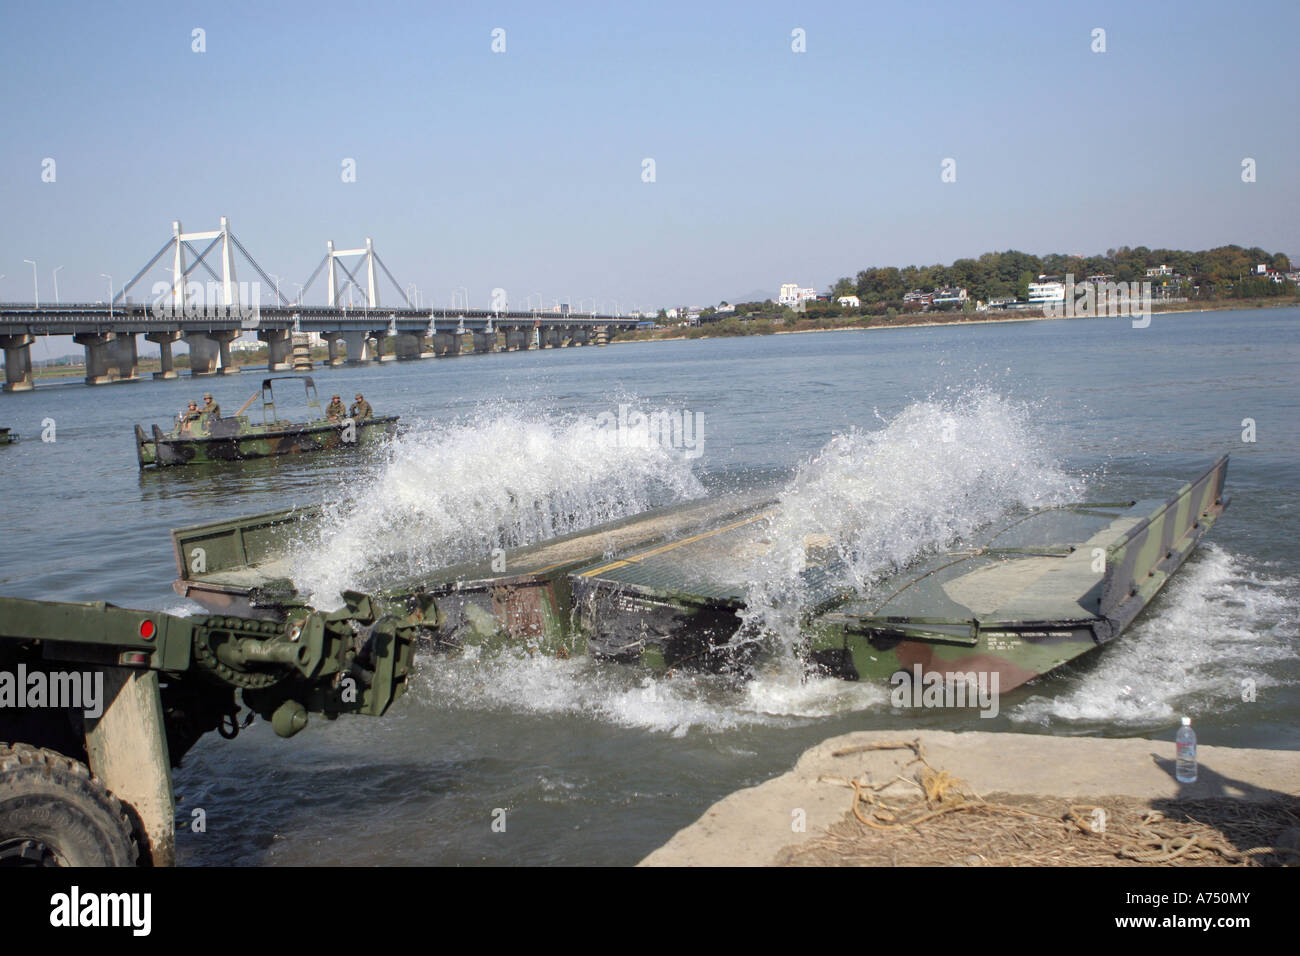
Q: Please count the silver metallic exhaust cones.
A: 0